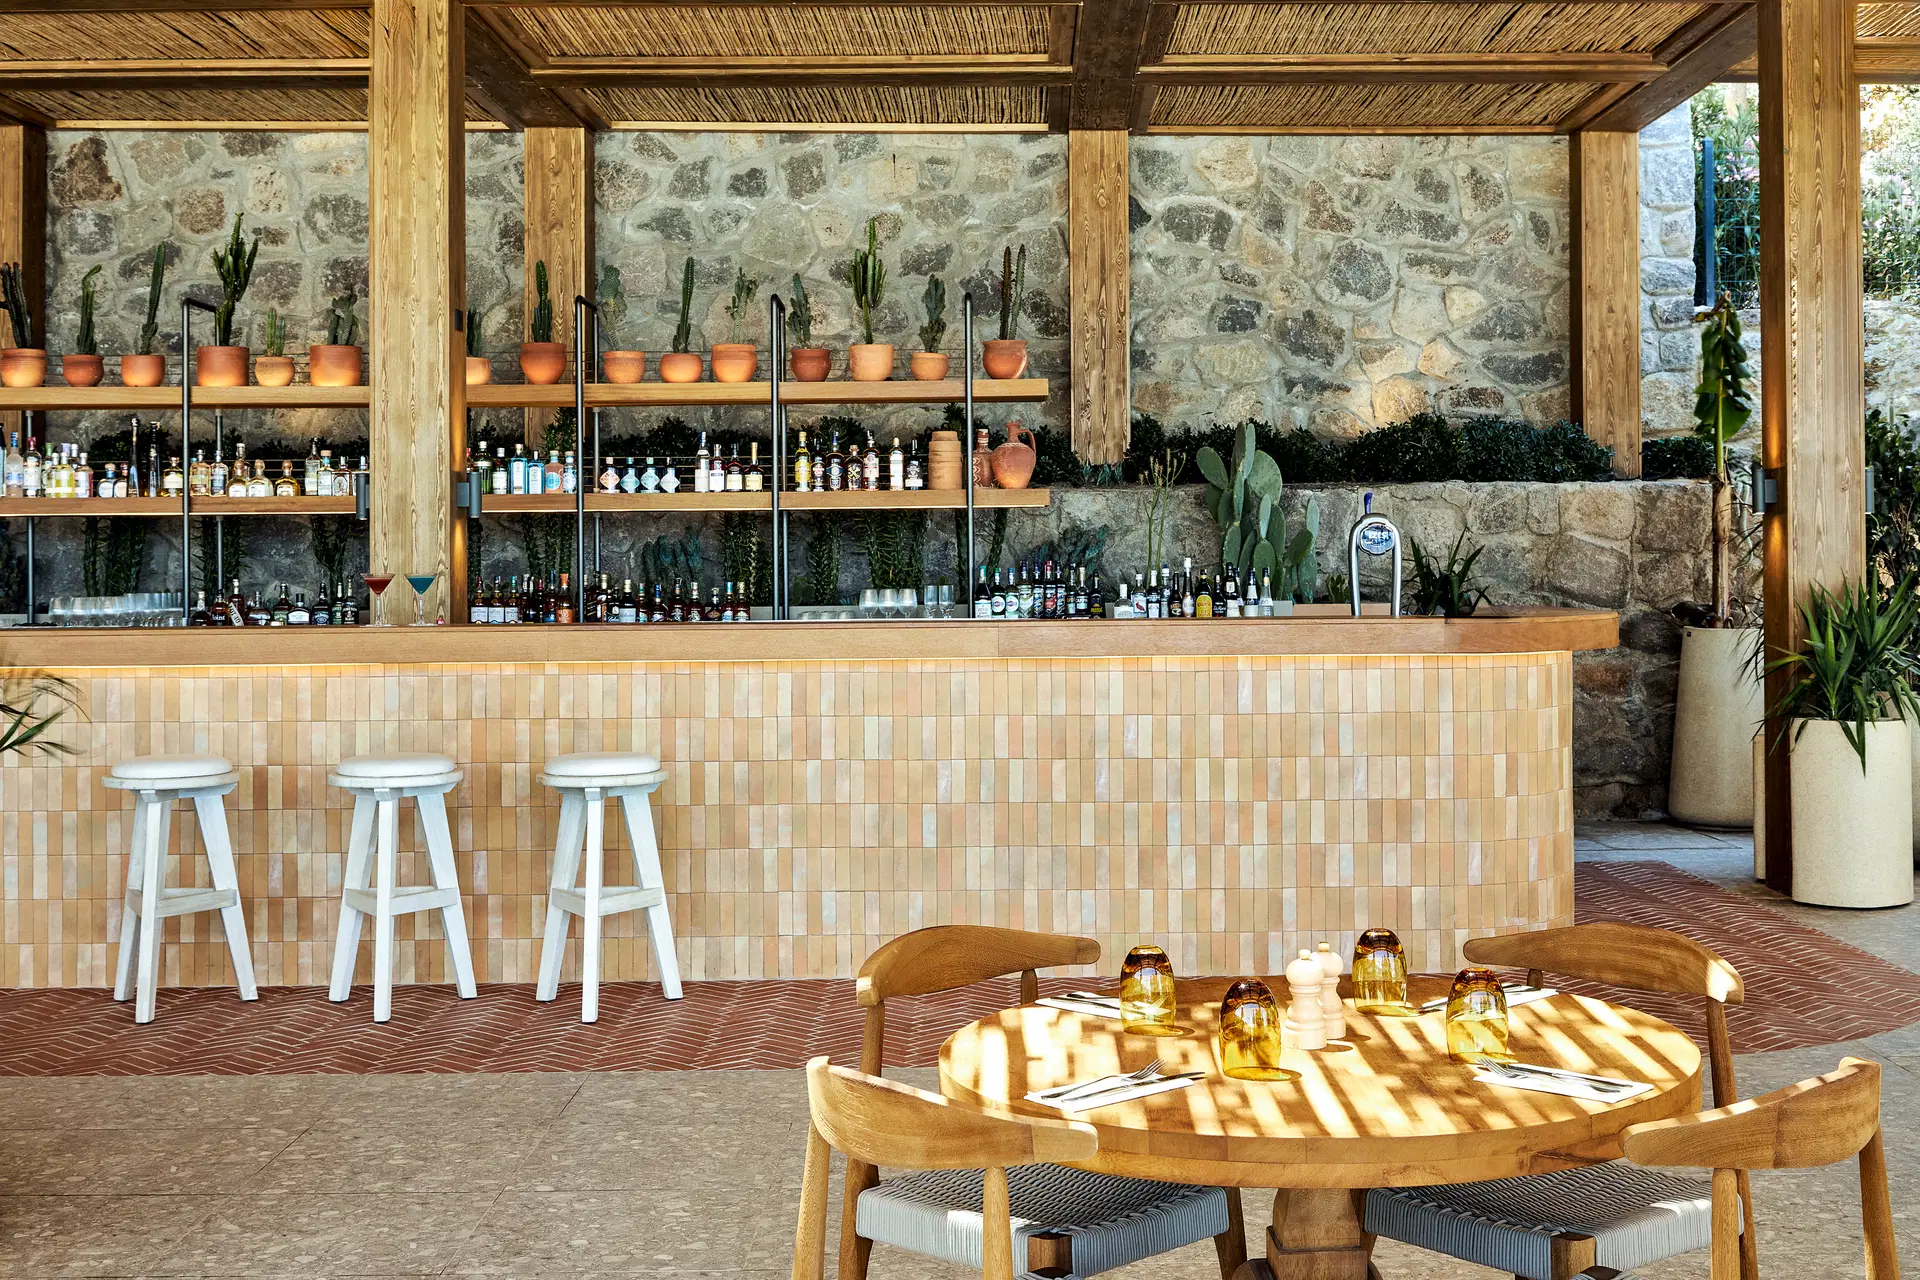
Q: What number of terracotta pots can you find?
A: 15